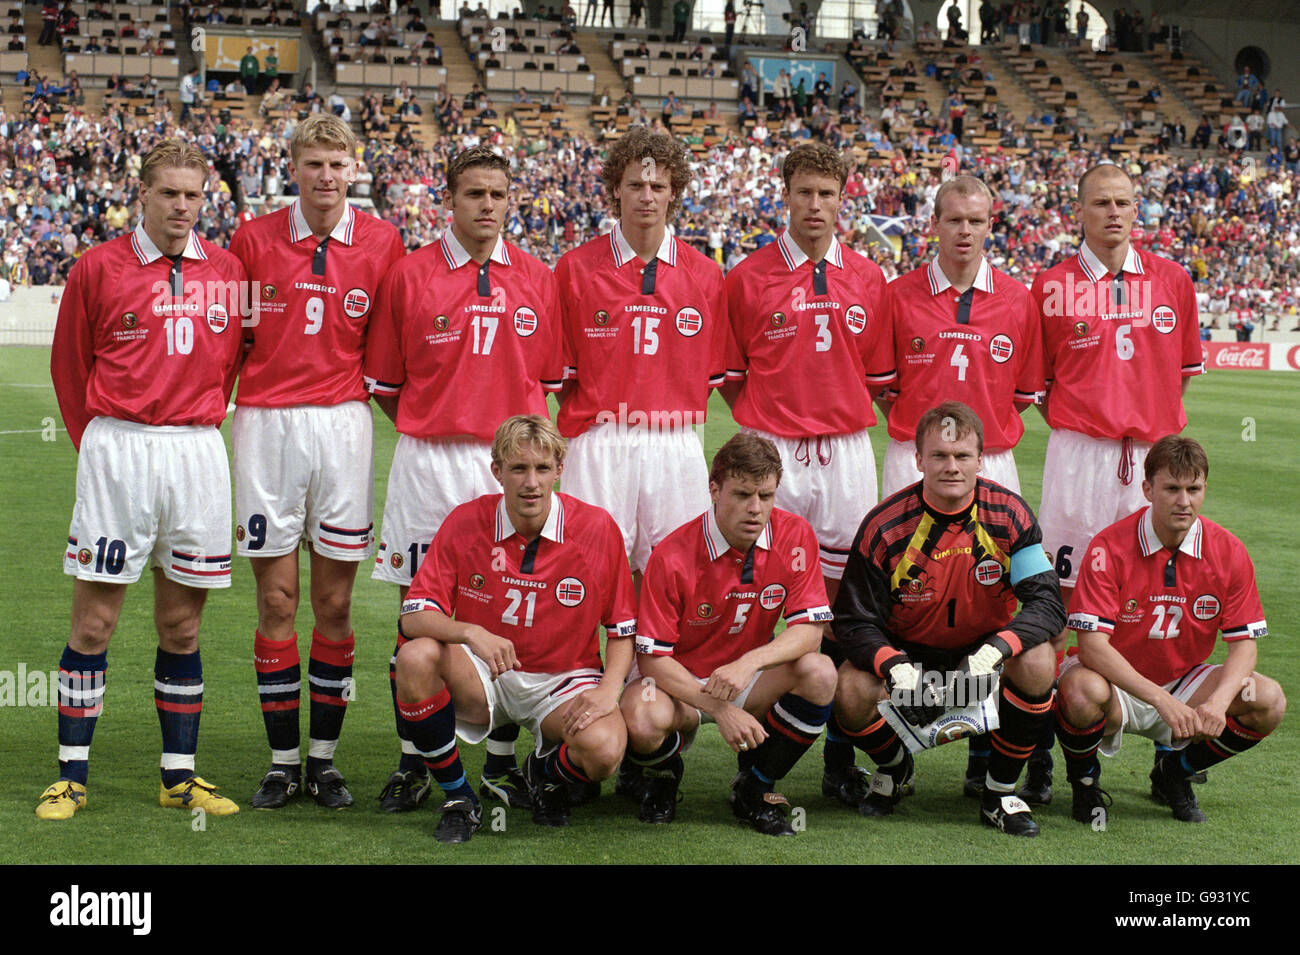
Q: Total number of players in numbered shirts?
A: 11